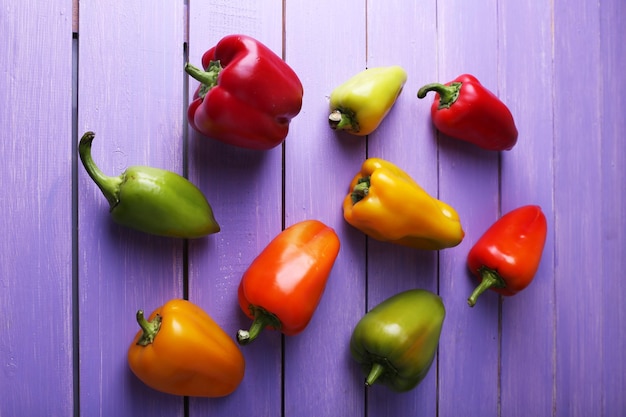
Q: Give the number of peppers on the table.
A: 9